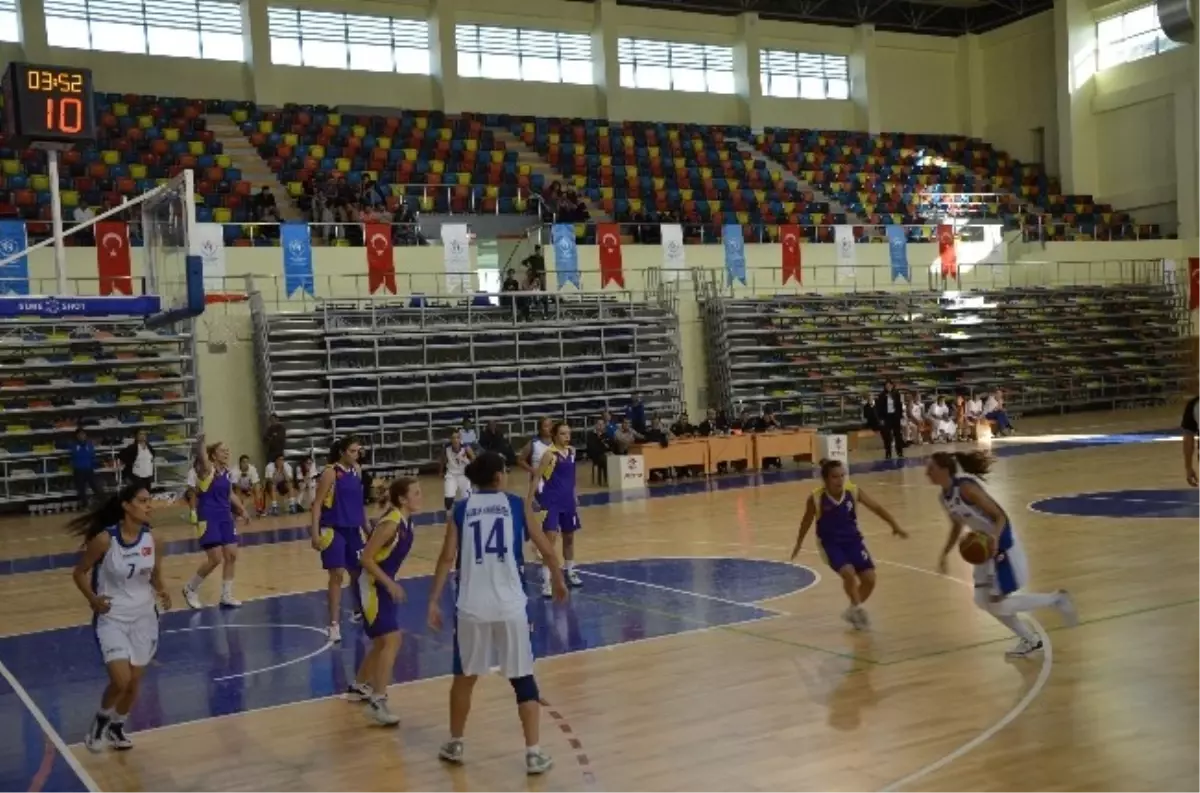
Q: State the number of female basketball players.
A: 10